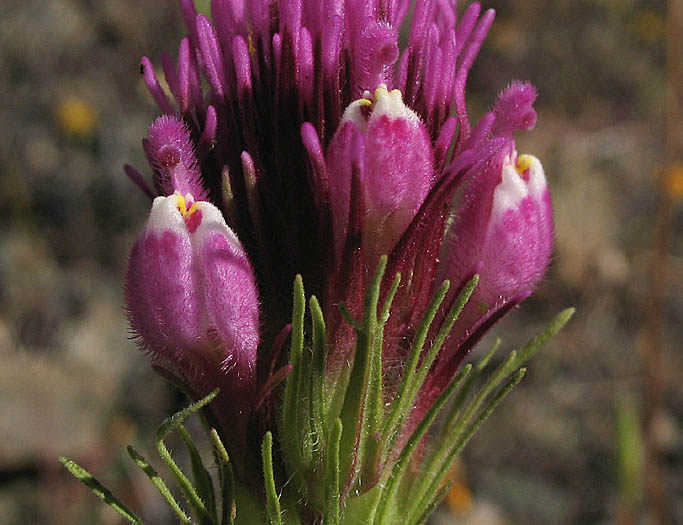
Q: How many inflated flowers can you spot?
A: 3